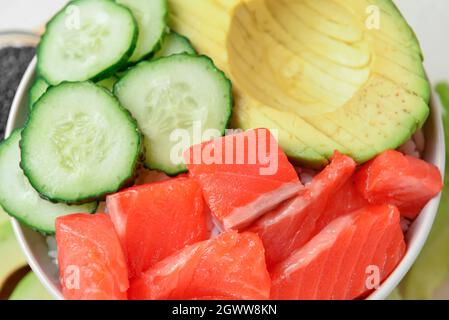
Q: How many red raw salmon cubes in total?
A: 7